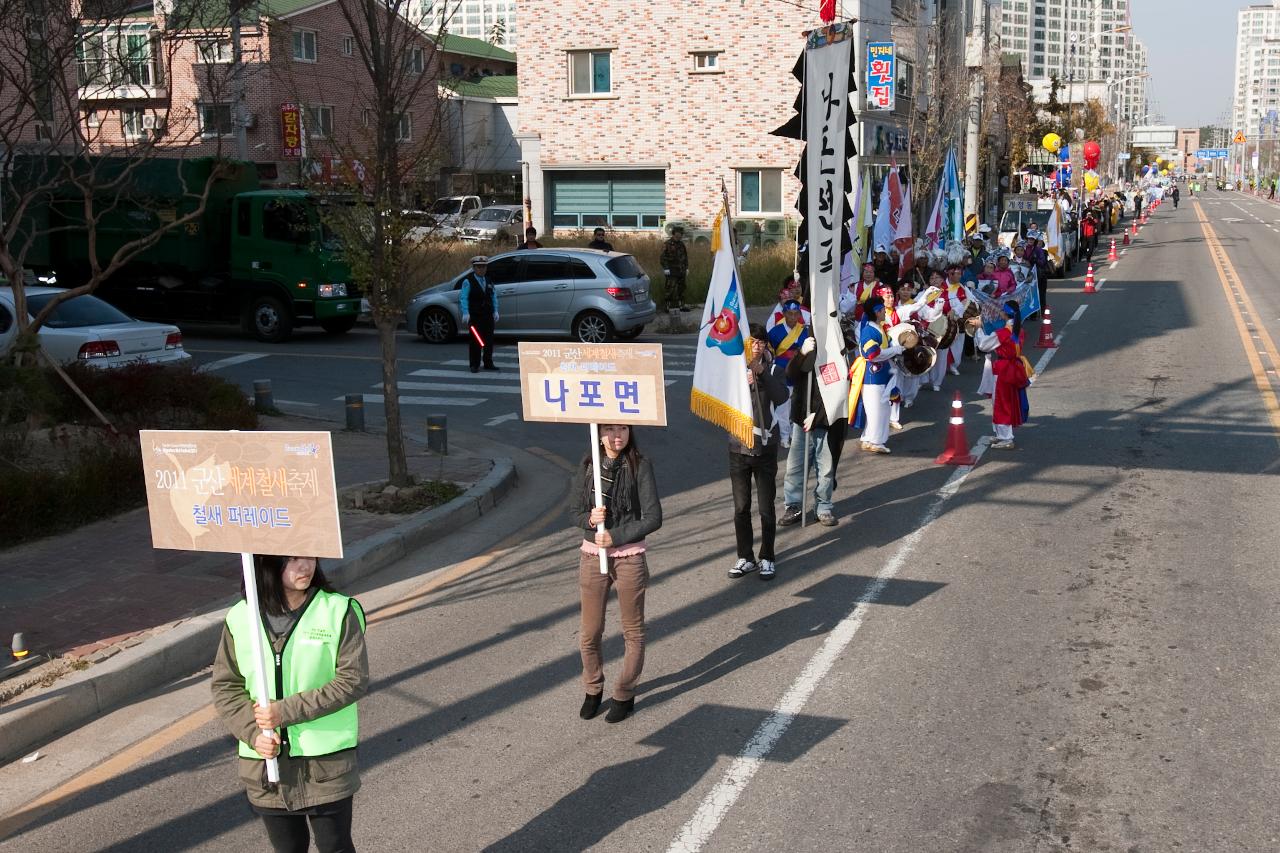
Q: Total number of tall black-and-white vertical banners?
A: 1